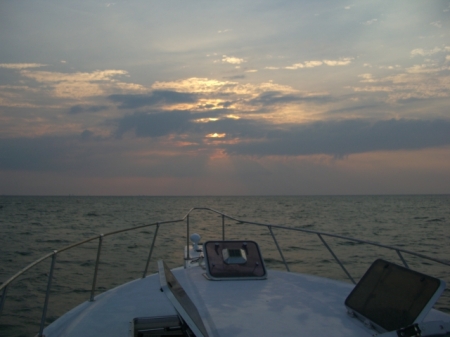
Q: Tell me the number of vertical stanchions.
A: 9